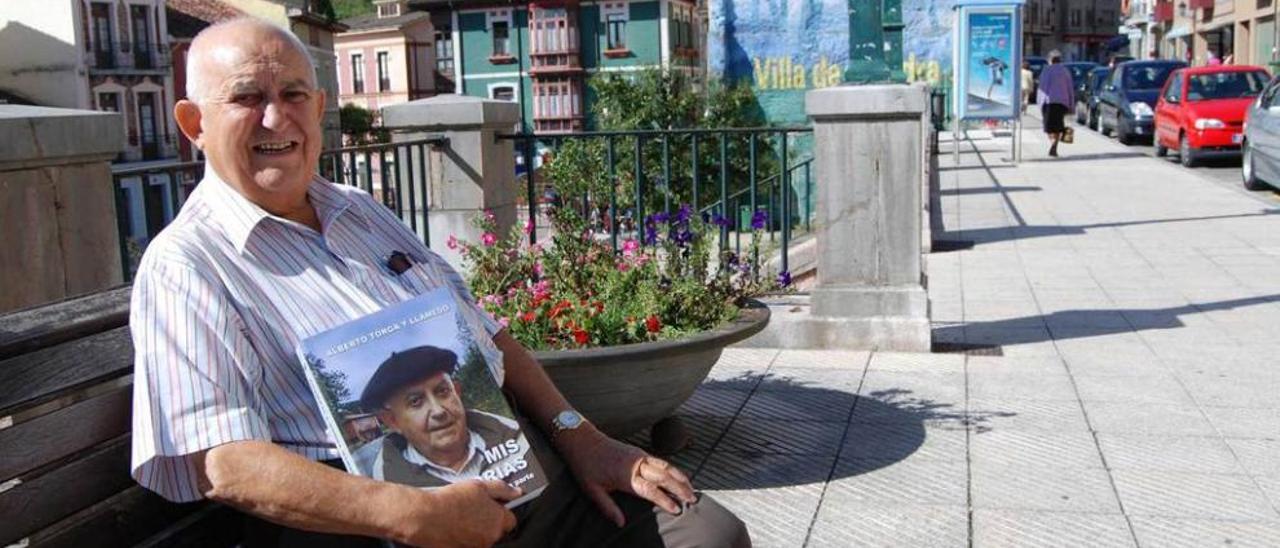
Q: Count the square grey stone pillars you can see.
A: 3